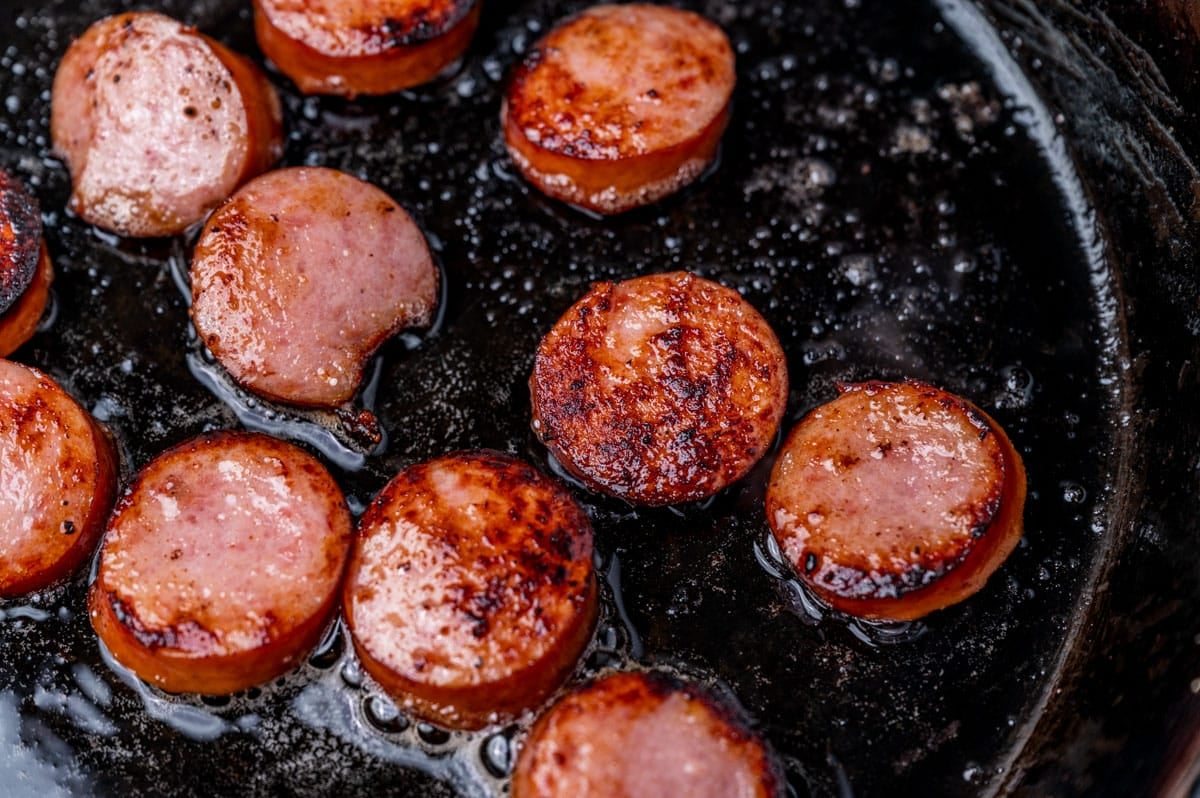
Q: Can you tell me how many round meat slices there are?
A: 11